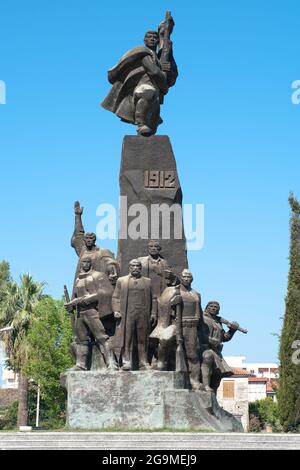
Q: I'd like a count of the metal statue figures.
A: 7